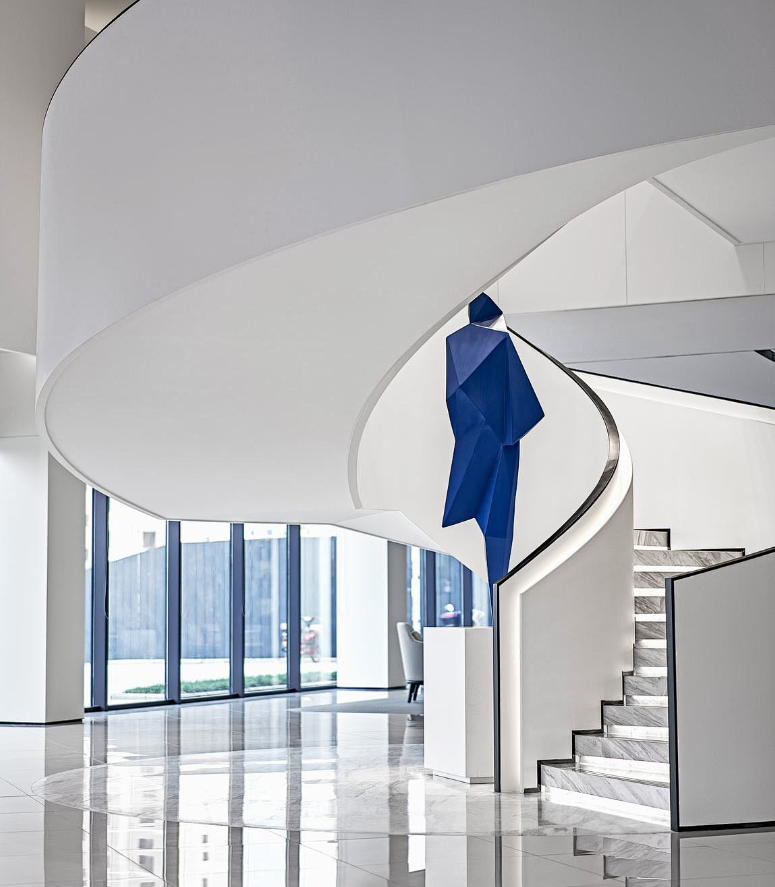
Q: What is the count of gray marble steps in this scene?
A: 10